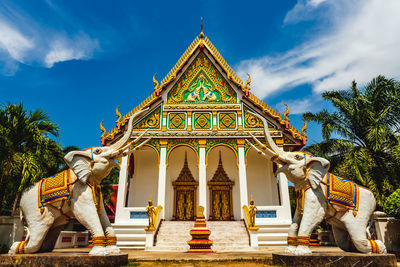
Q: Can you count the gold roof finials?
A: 7